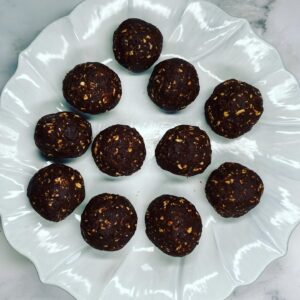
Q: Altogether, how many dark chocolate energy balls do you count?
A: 11